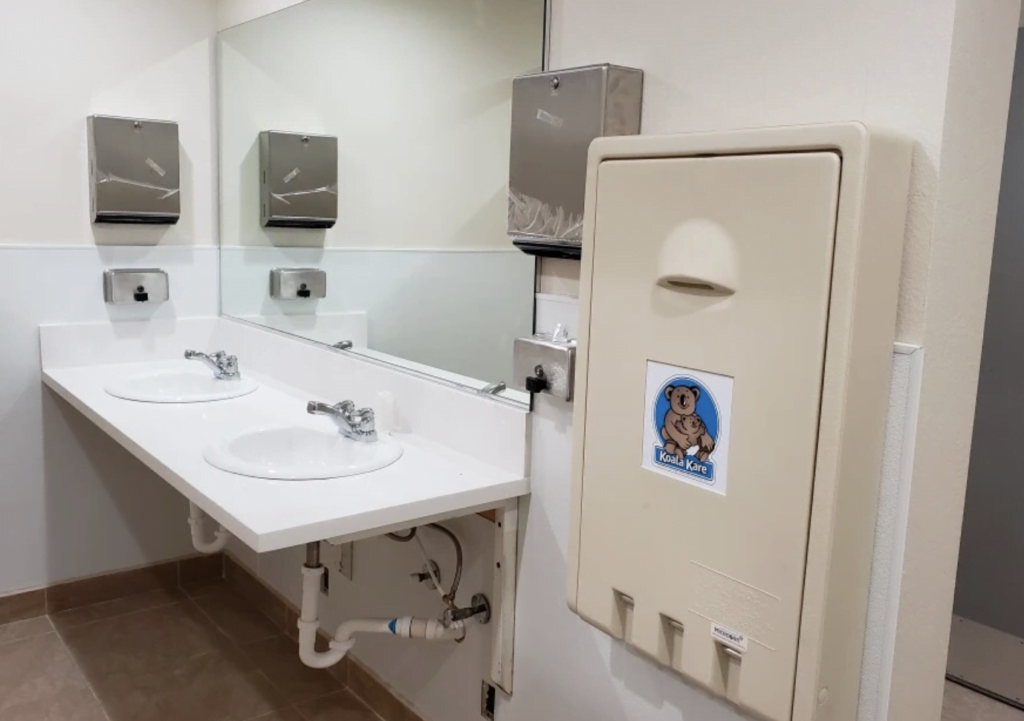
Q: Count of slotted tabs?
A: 3